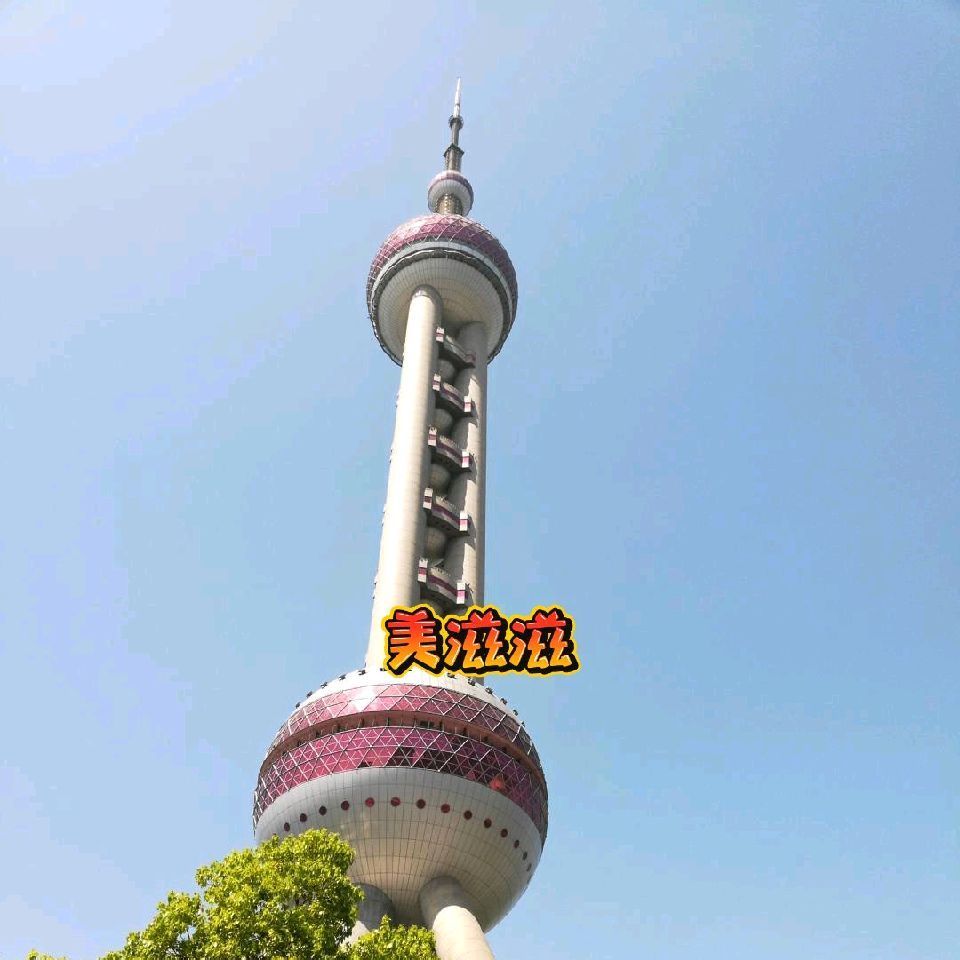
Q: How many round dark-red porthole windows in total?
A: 14